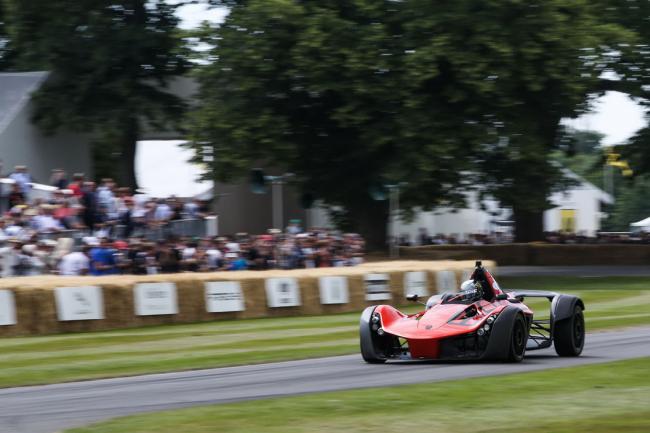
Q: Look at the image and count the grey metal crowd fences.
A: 1